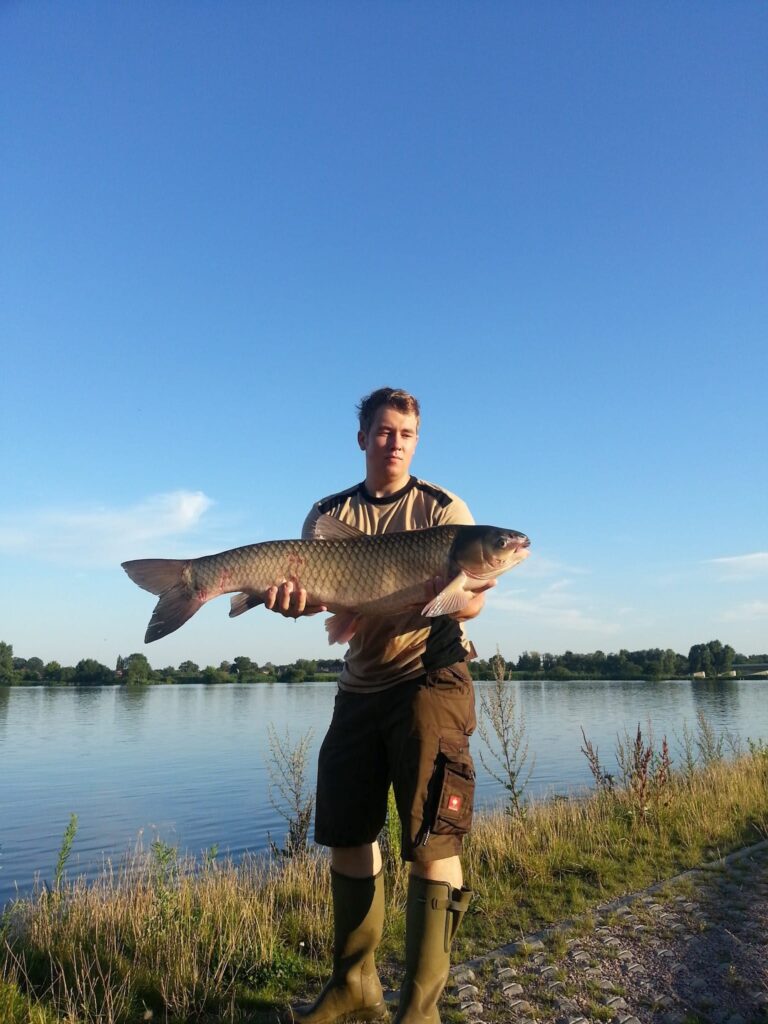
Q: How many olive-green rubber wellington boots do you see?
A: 2